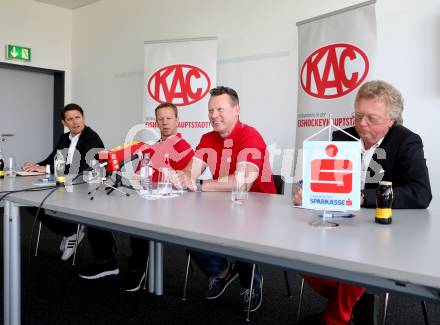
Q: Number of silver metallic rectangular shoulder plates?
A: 0